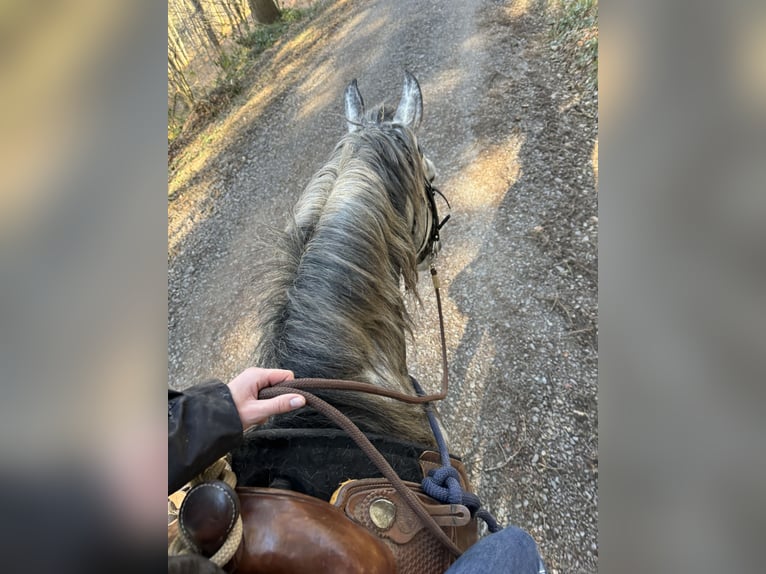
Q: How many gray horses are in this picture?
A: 1